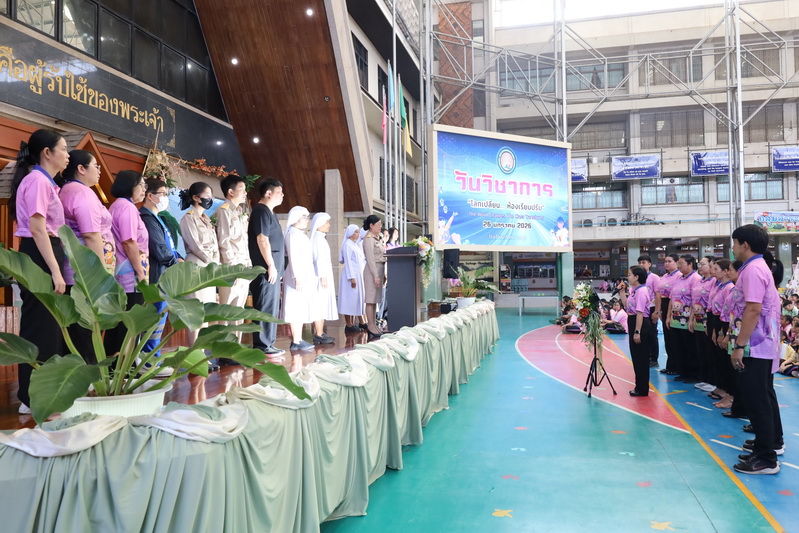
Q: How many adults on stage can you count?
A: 14